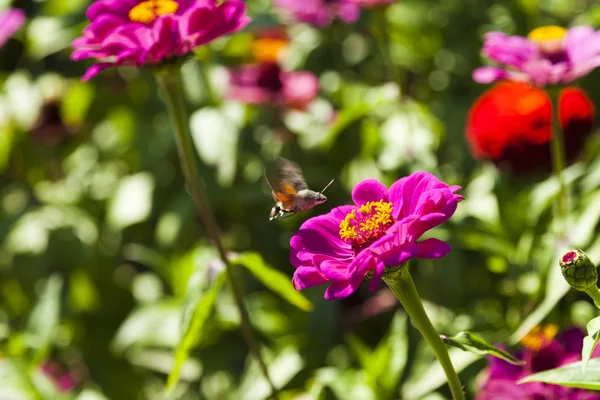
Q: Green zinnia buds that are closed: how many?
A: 1